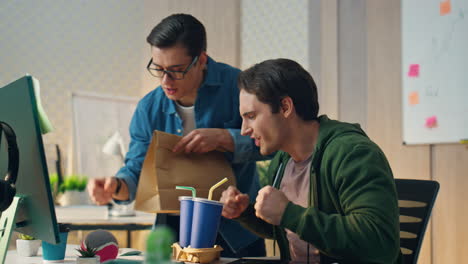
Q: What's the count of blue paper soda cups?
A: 2